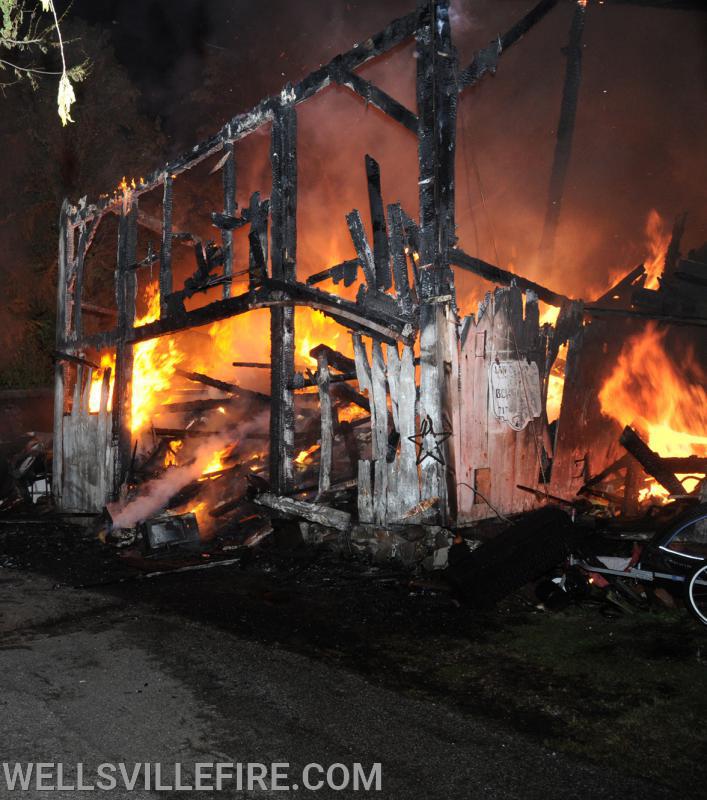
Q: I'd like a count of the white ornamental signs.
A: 1